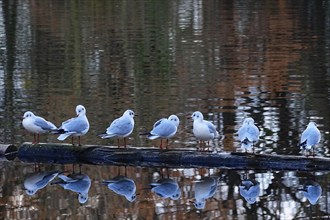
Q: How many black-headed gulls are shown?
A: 7